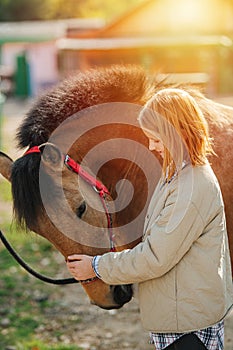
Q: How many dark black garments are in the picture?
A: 1